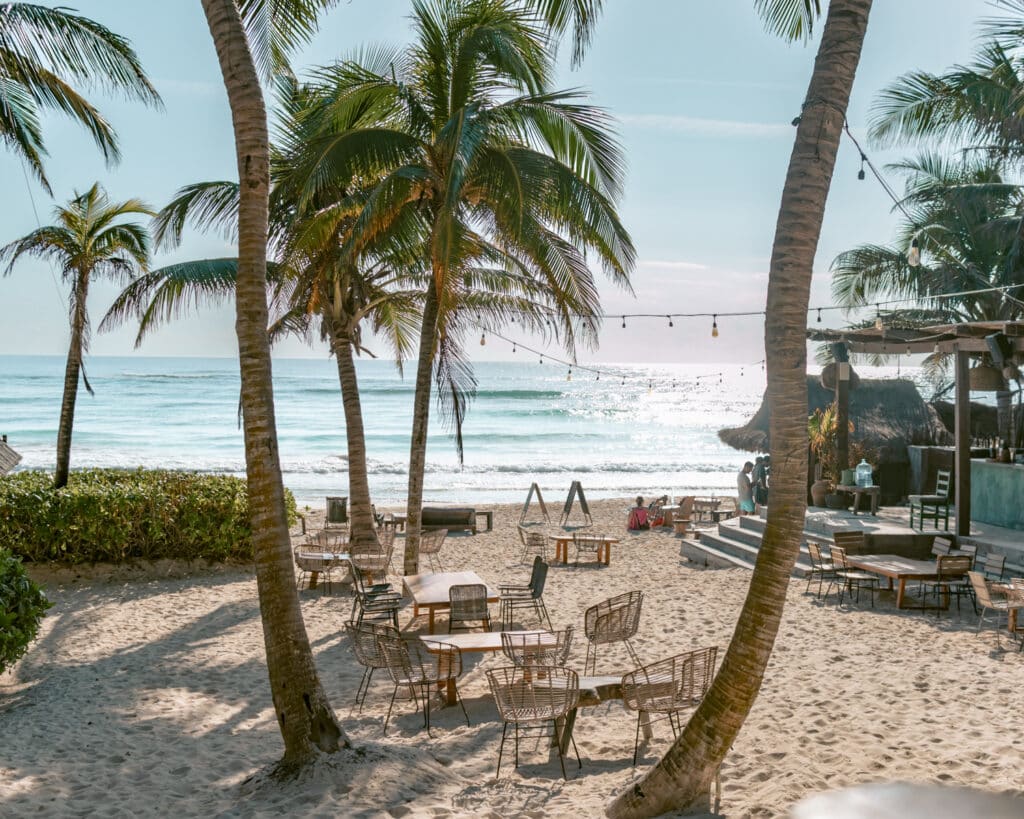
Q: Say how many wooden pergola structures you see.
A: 1